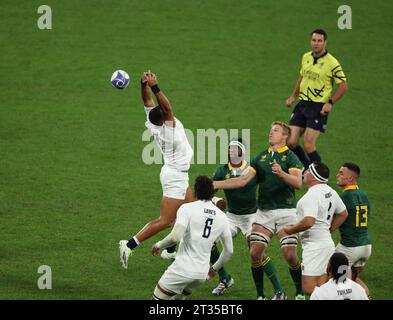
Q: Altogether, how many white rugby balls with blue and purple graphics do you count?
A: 1